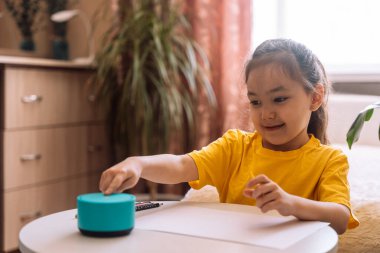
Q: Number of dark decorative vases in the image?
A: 2